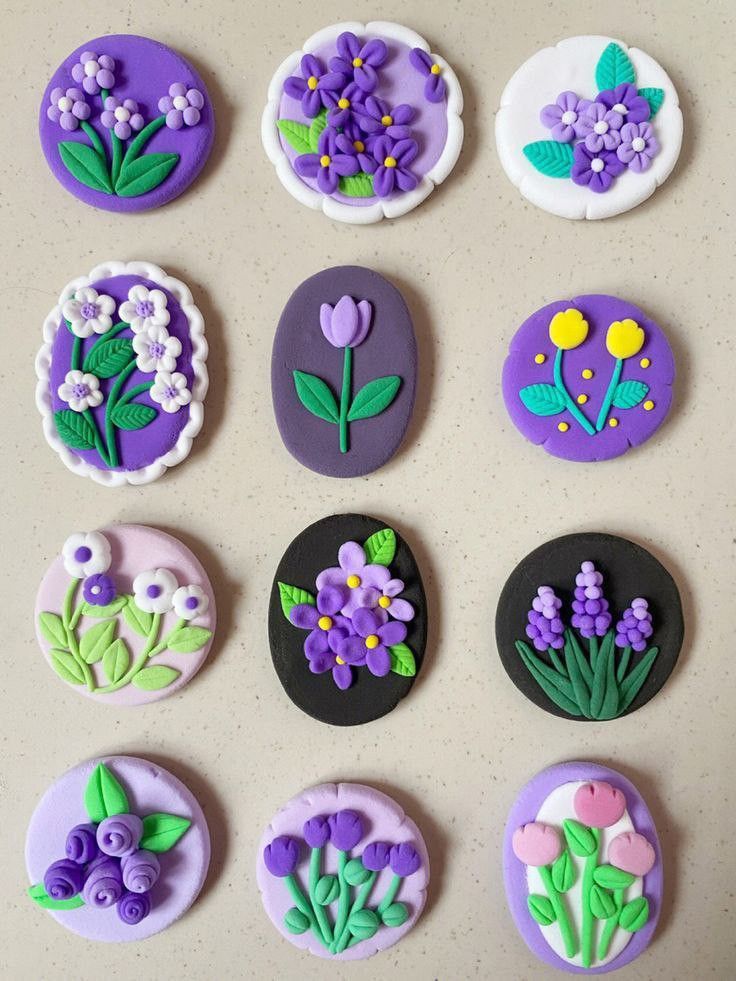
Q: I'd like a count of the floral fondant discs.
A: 12